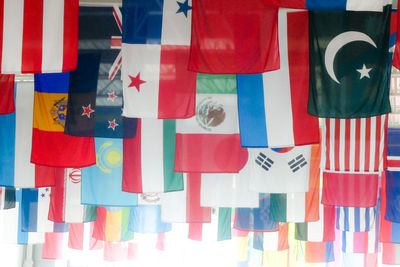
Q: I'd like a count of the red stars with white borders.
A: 3